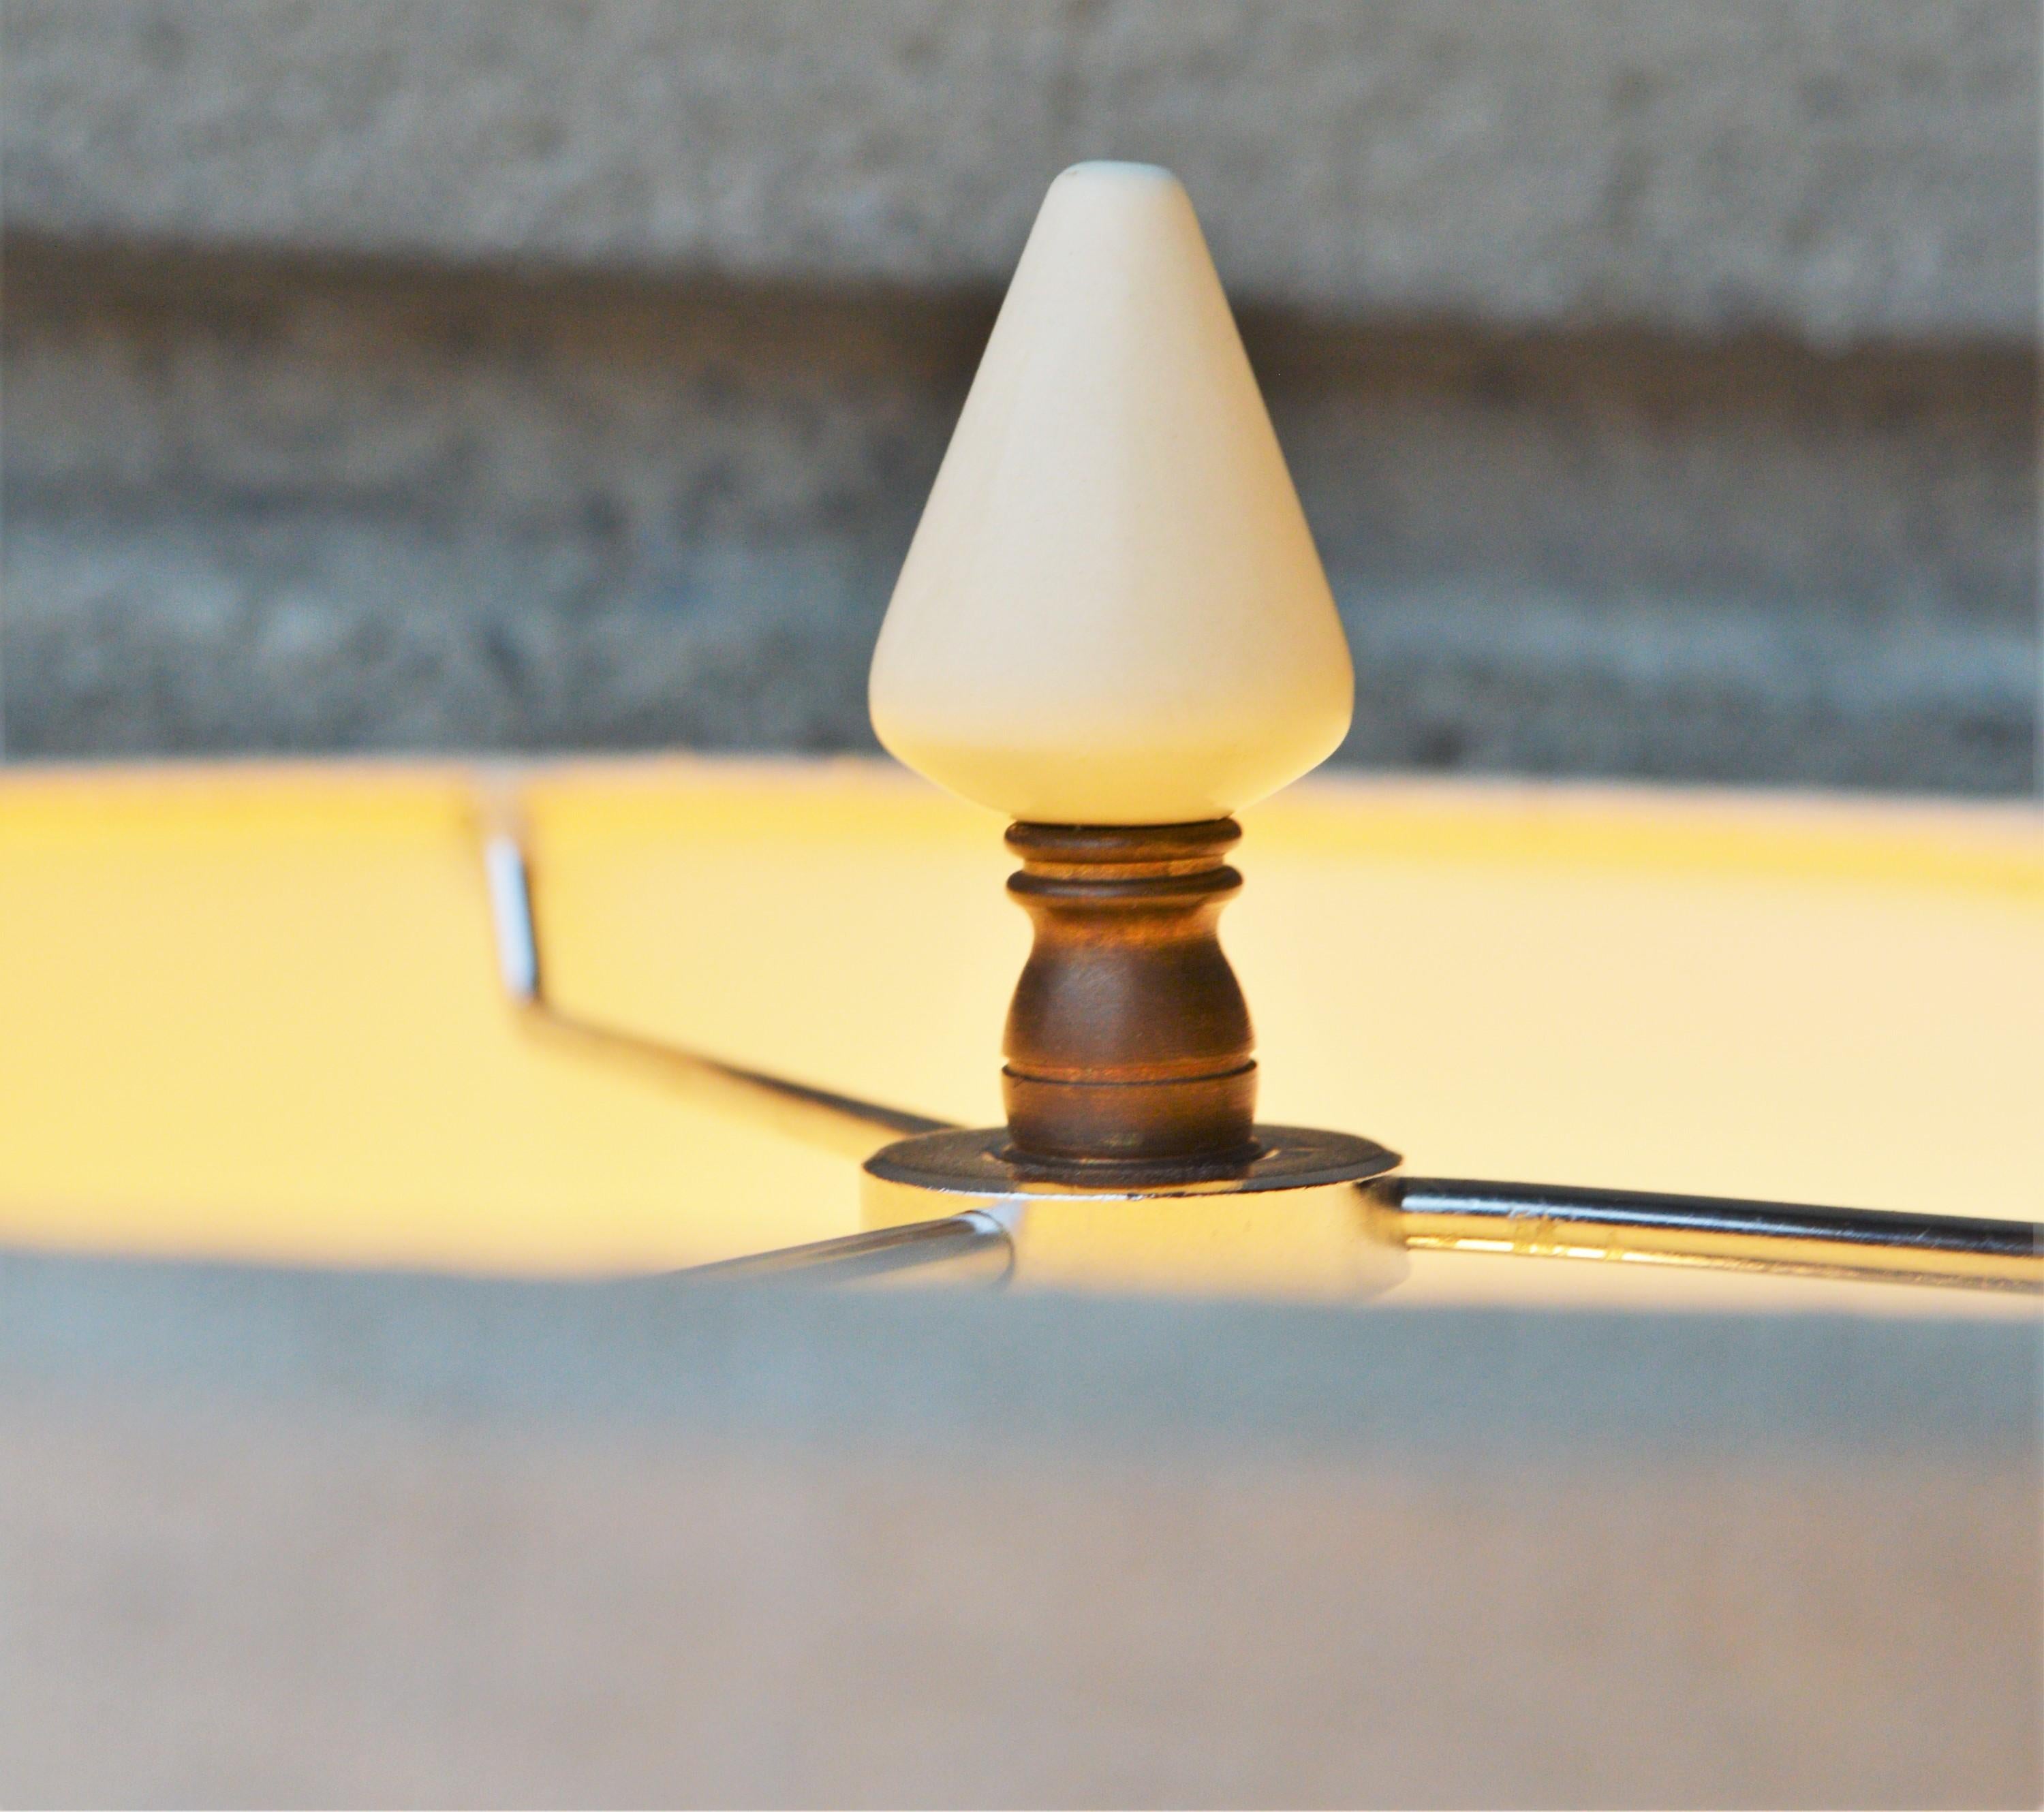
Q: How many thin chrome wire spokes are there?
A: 3